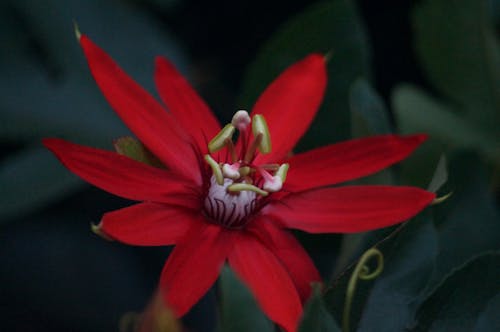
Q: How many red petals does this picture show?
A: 10